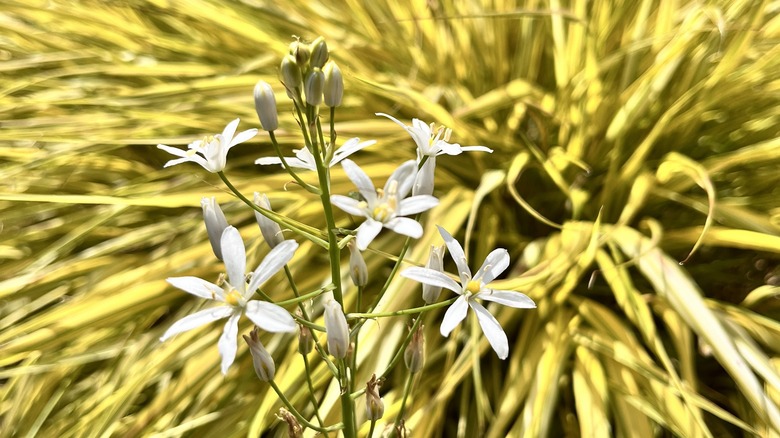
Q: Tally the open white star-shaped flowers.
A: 6